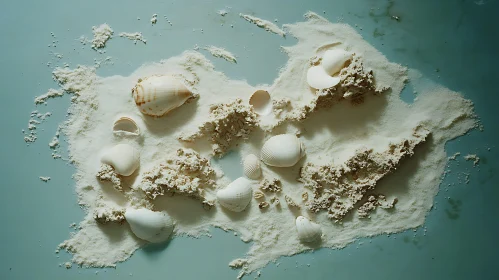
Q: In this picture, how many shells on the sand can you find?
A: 11